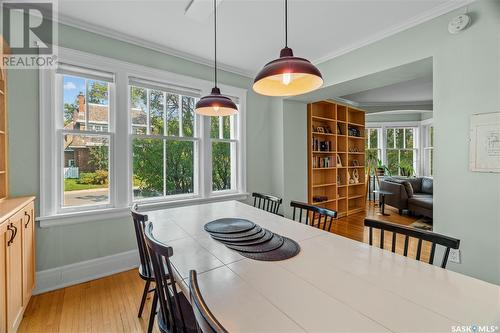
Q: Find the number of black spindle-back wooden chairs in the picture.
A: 6